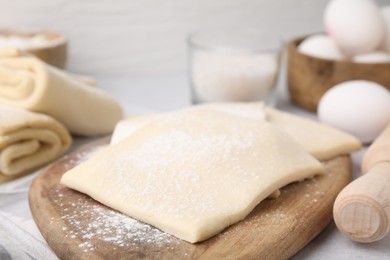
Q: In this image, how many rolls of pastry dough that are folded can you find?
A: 2